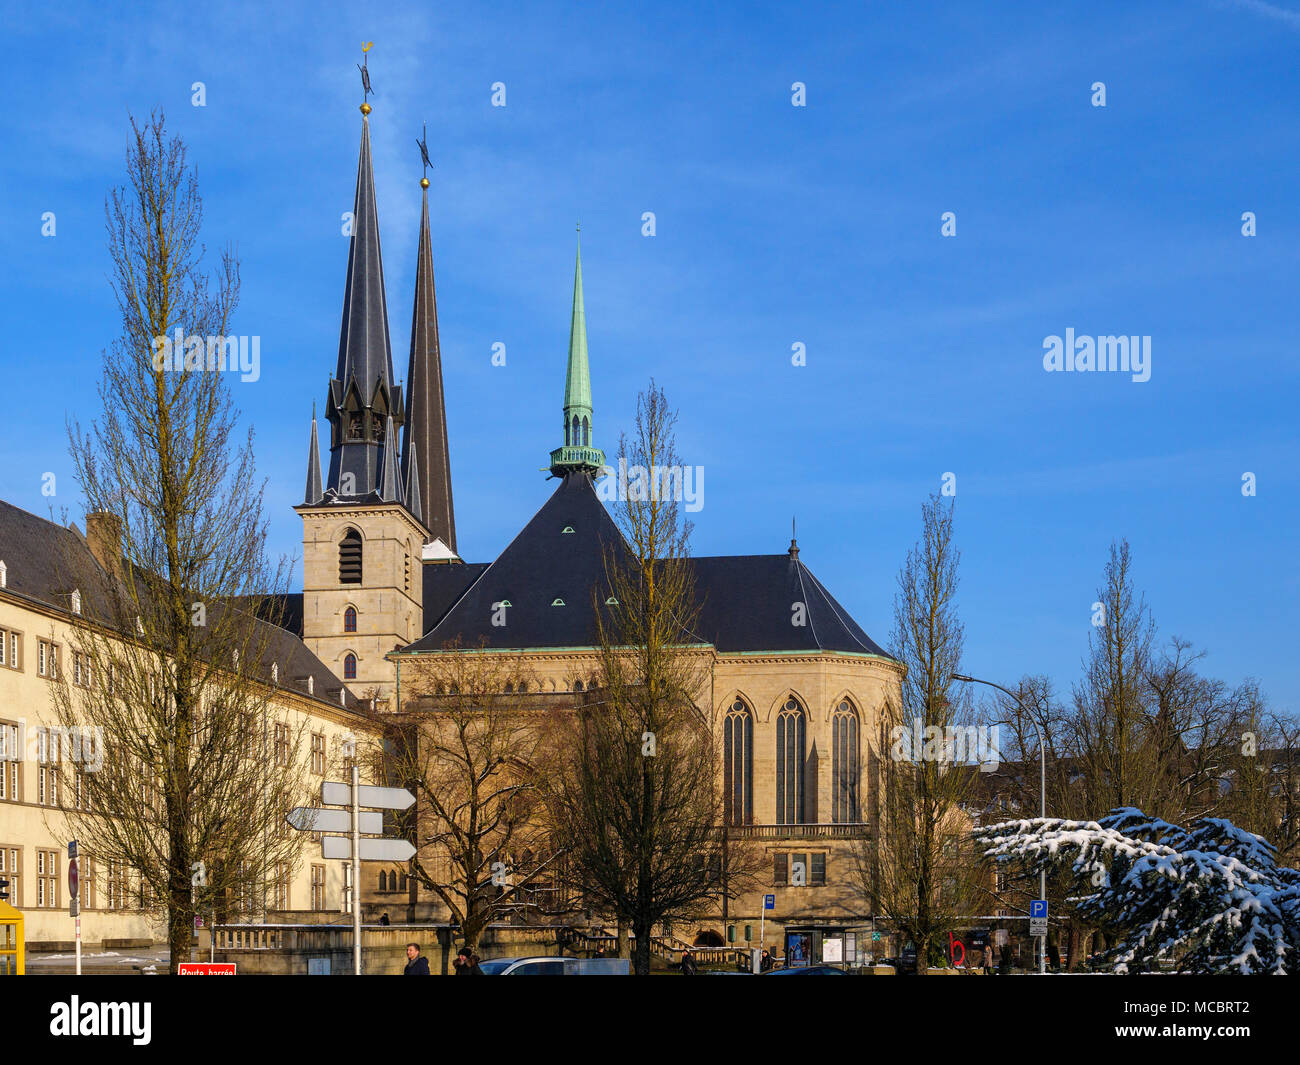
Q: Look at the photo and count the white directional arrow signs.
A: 3